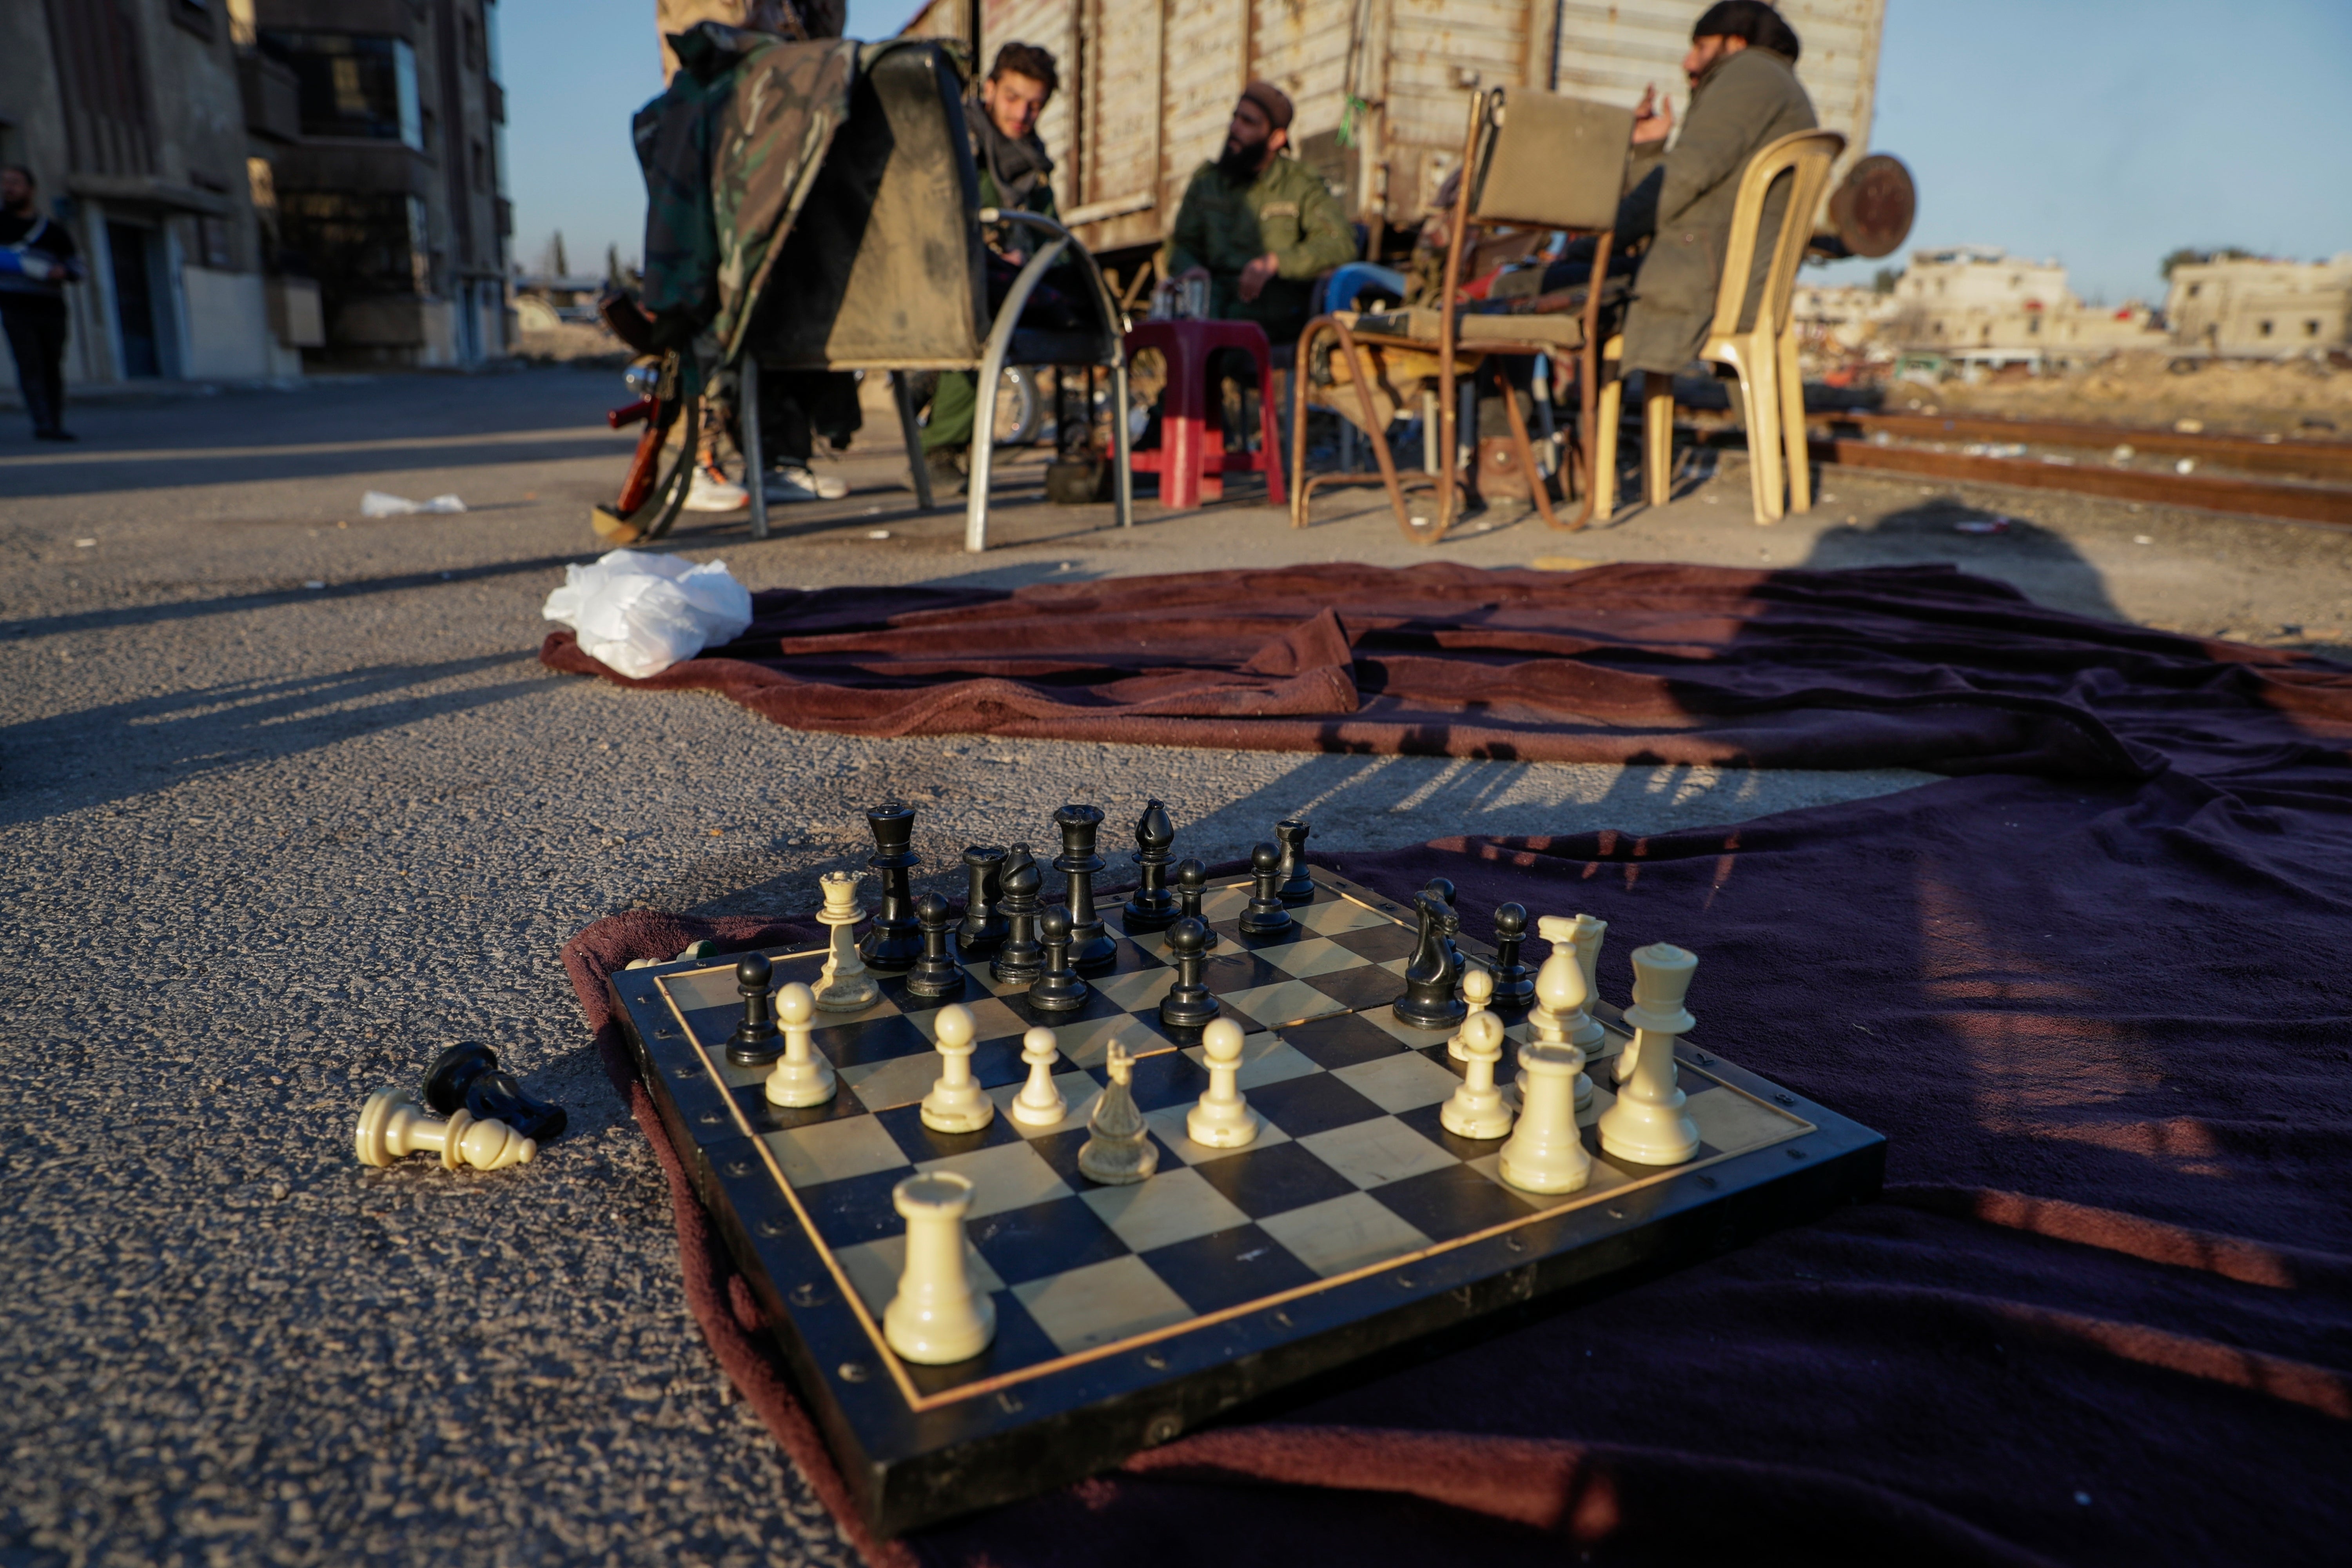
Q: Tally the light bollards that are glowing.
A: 0